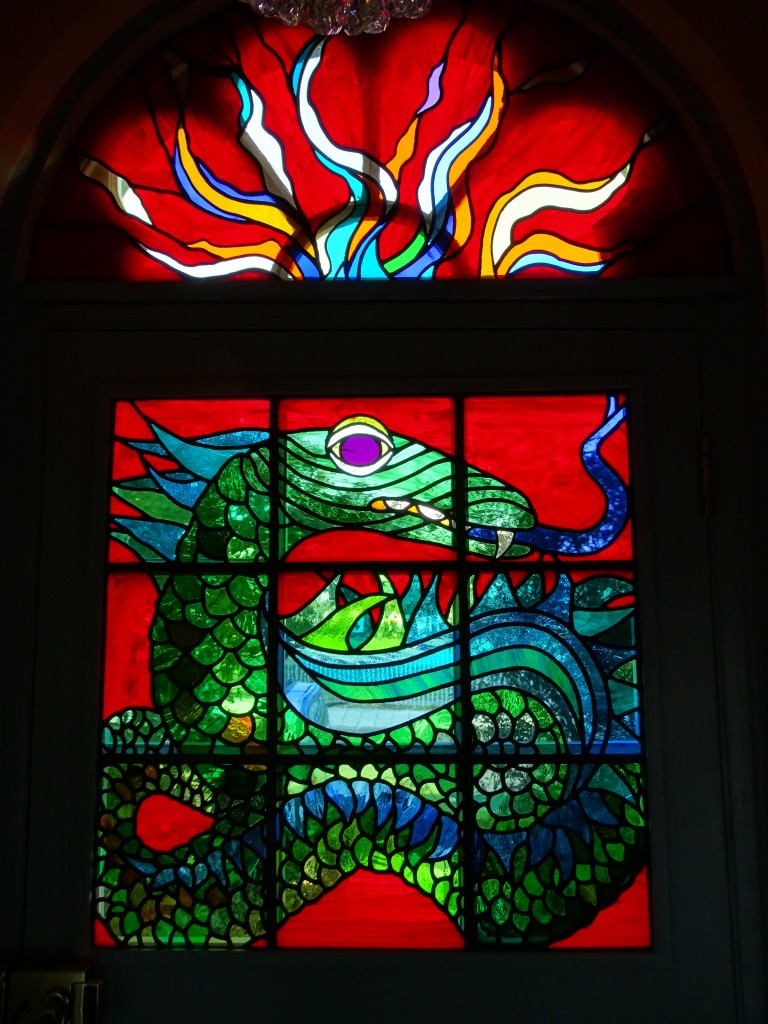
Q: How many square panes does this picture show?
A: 9